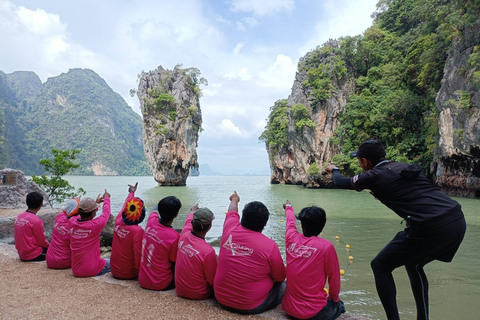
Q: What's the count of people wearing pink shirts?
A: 8